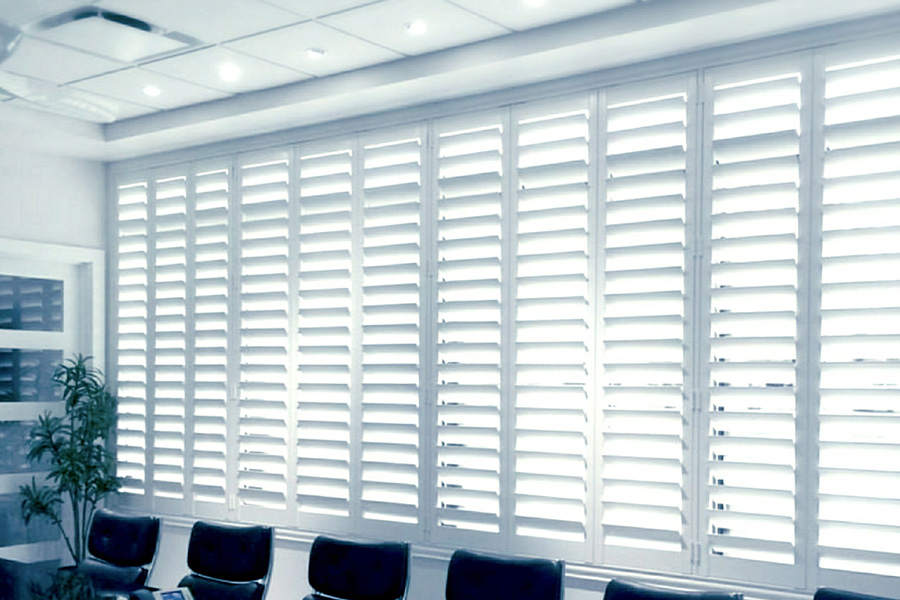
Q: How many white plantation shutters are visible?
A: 11